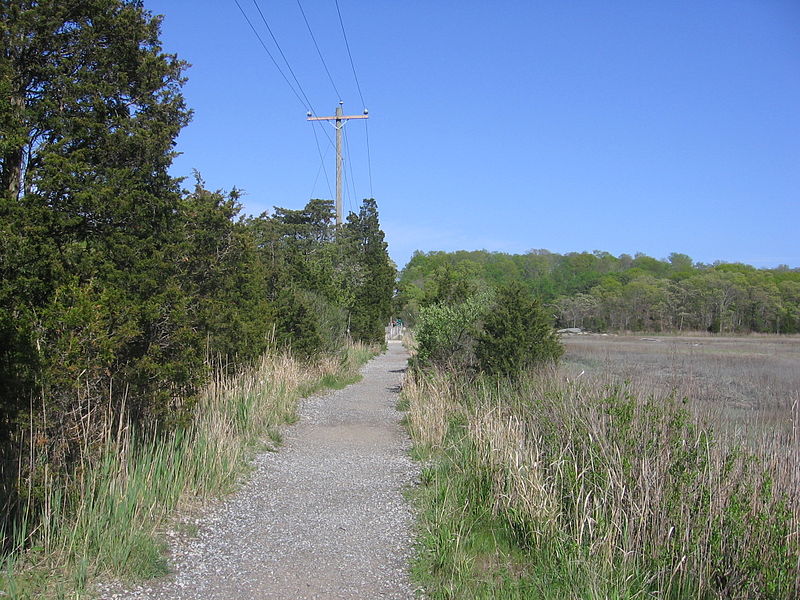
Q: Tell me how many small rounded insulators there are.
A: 3